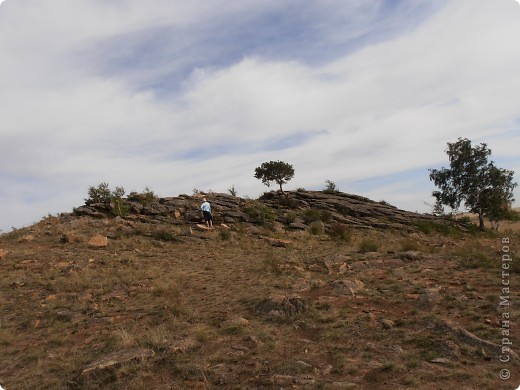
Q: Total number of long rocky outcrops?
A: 1